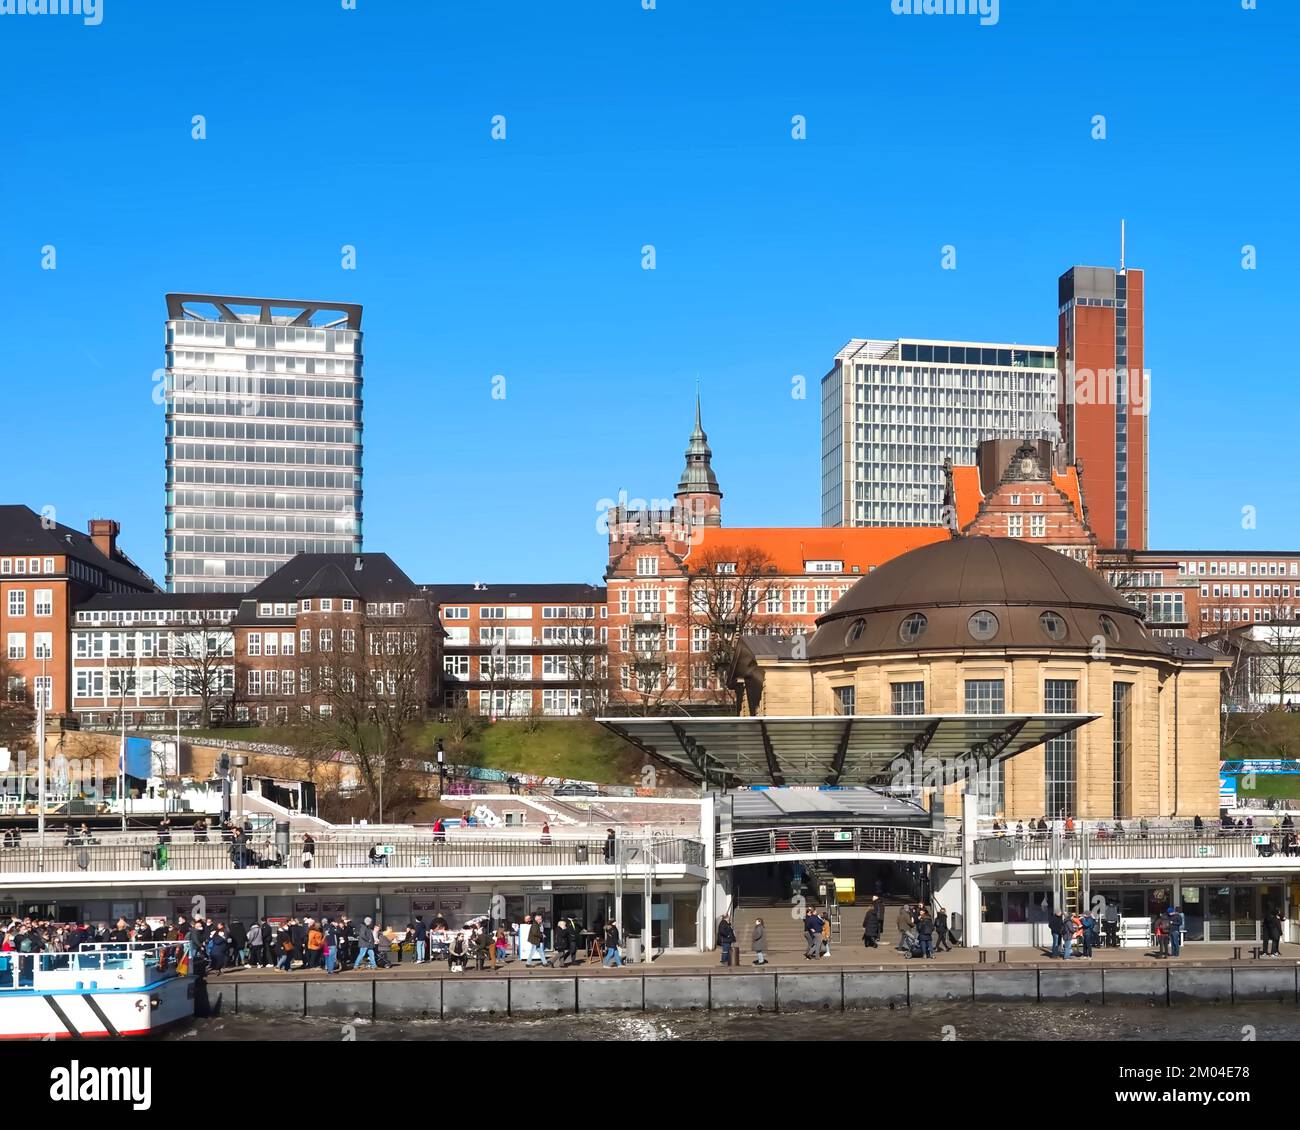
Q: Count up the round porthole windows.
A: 5